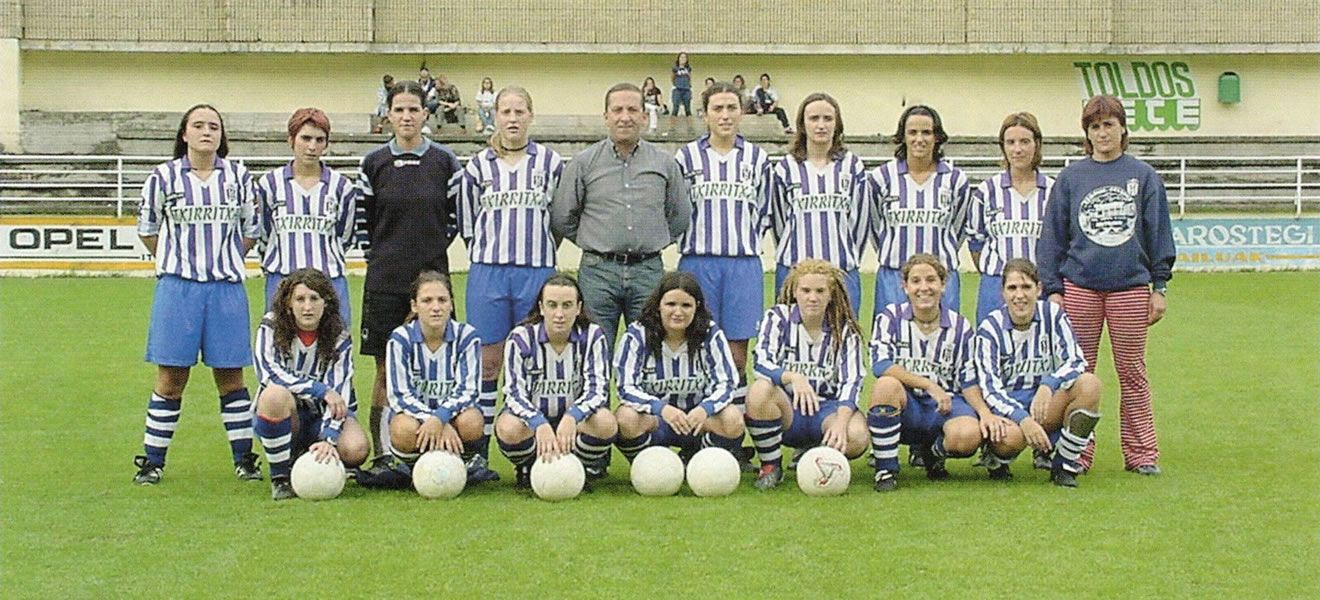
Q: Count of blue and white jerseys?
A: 14